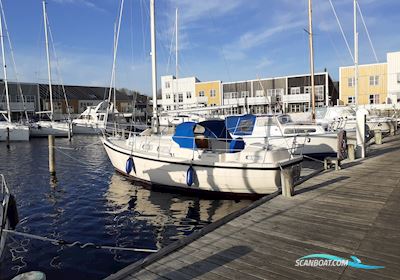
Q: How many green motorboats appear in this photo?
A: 0